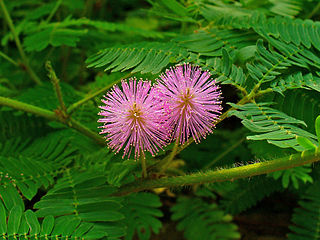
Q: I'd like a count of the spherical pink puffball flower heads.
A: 2